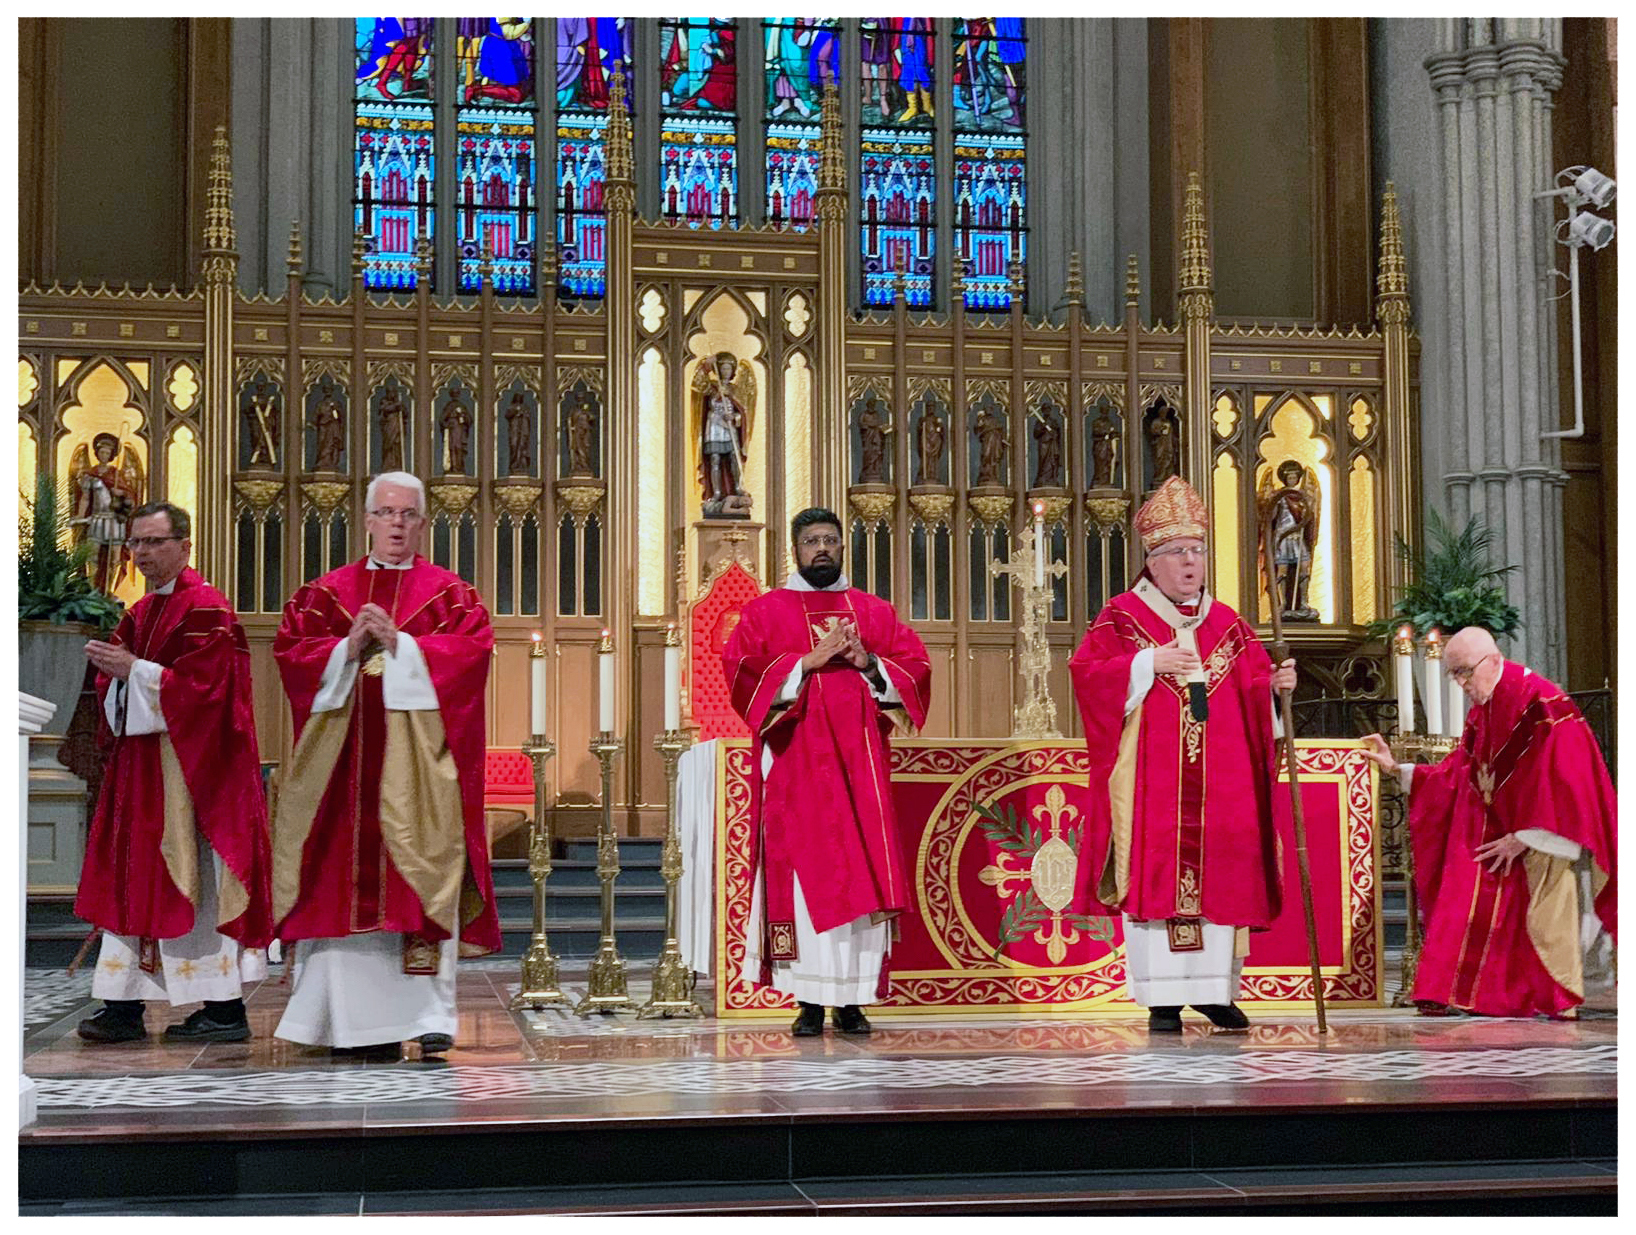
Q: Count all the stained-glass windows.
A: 7